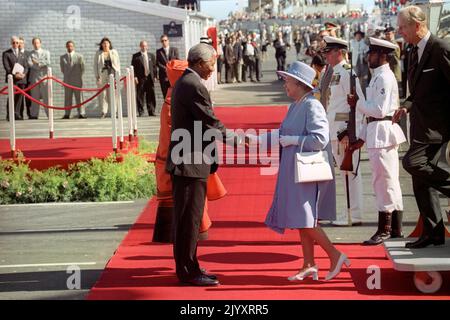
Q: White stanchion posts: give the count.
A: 6